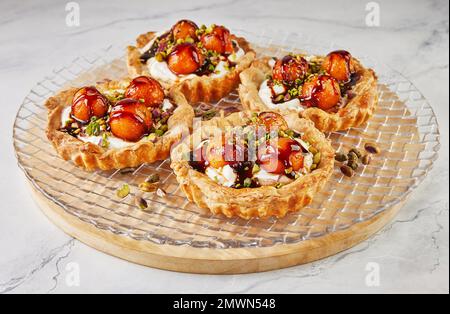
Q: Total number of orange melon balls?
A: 12